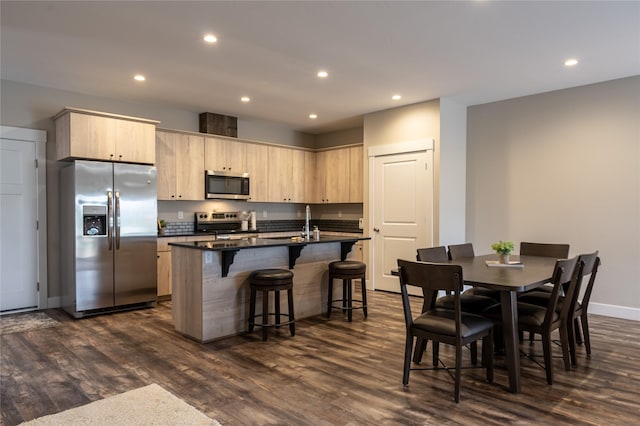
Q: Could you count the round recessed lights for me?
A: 7